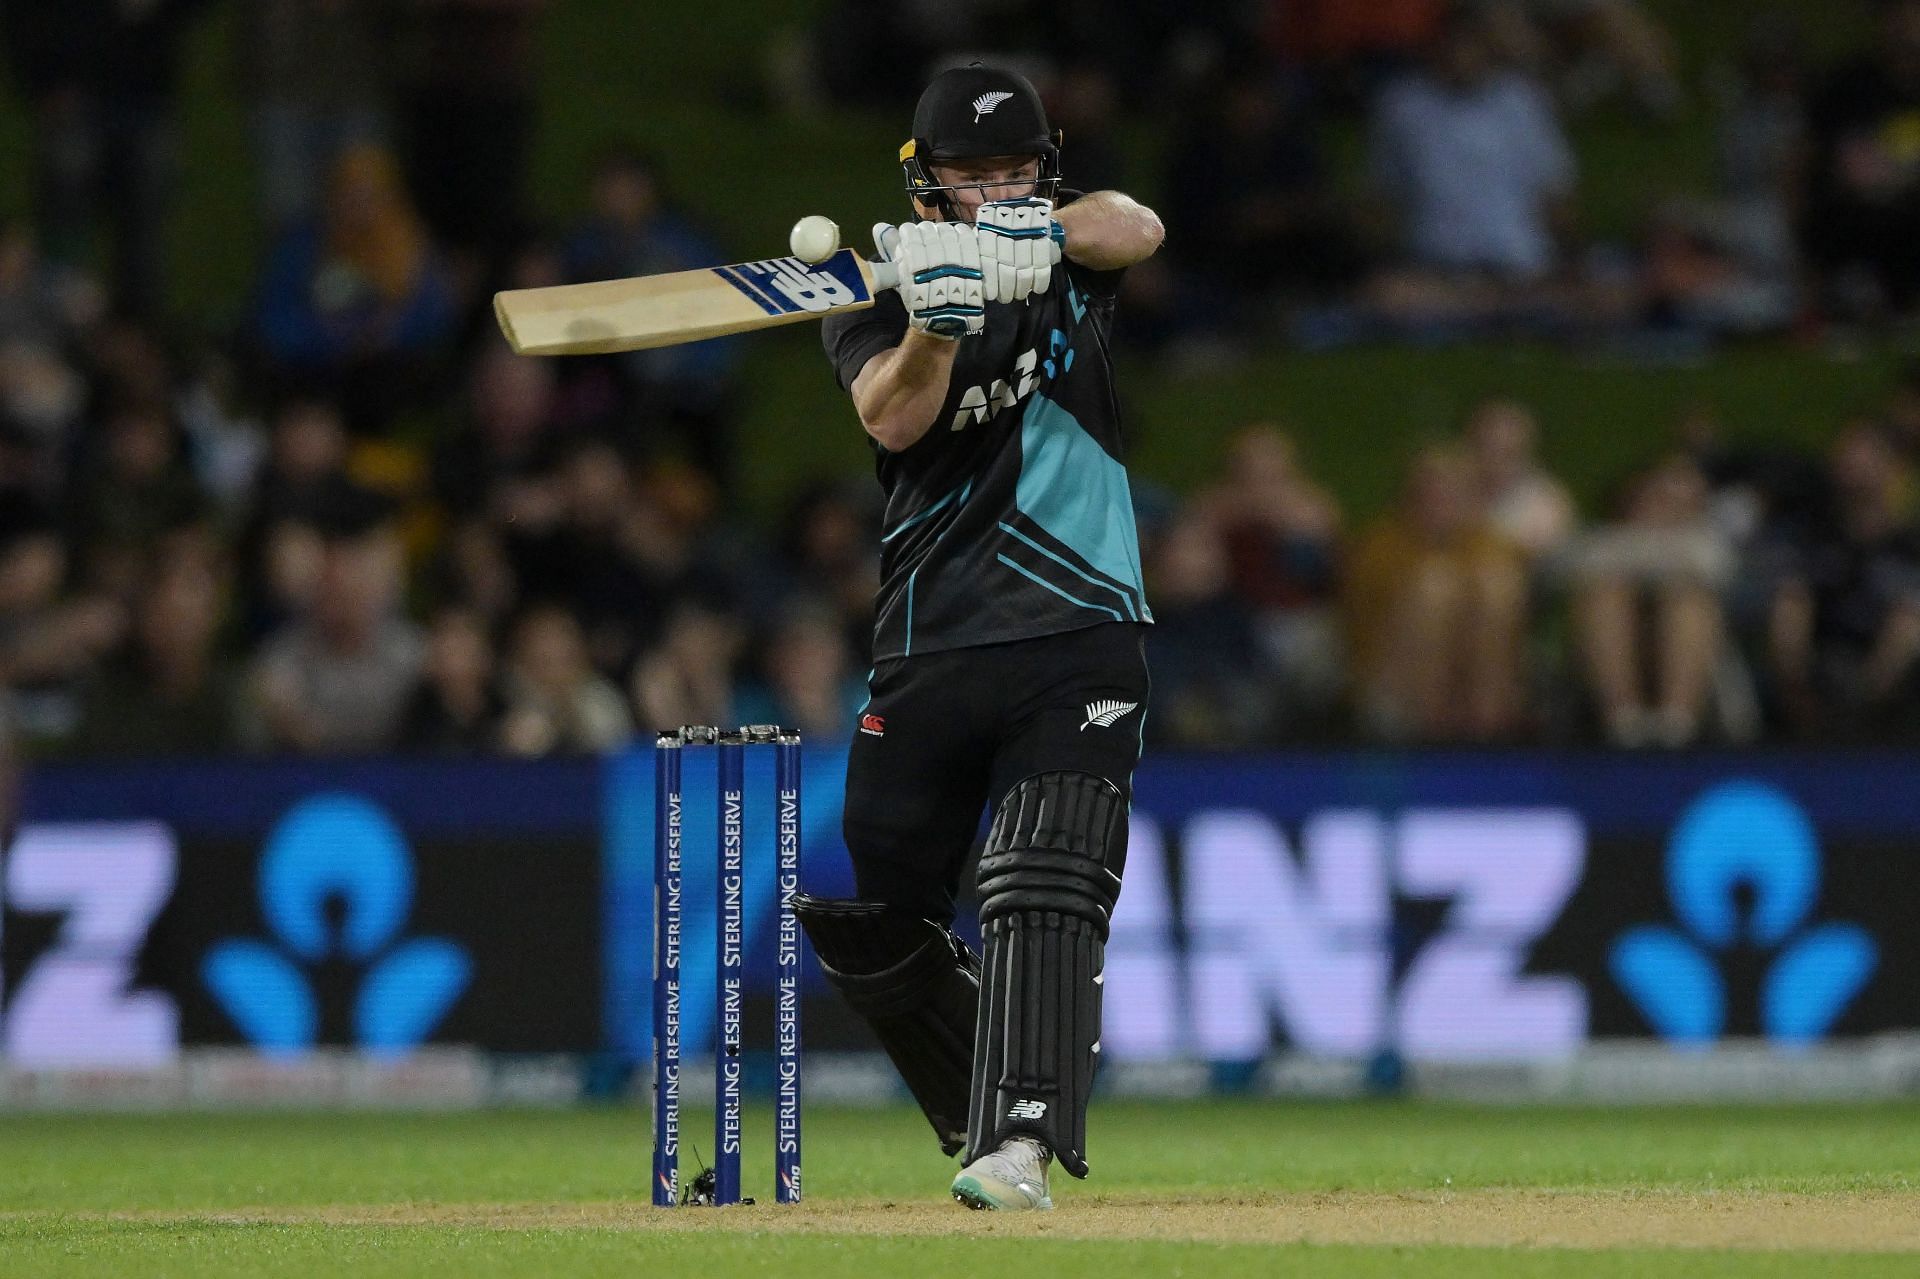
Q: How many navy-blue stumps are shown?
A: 3